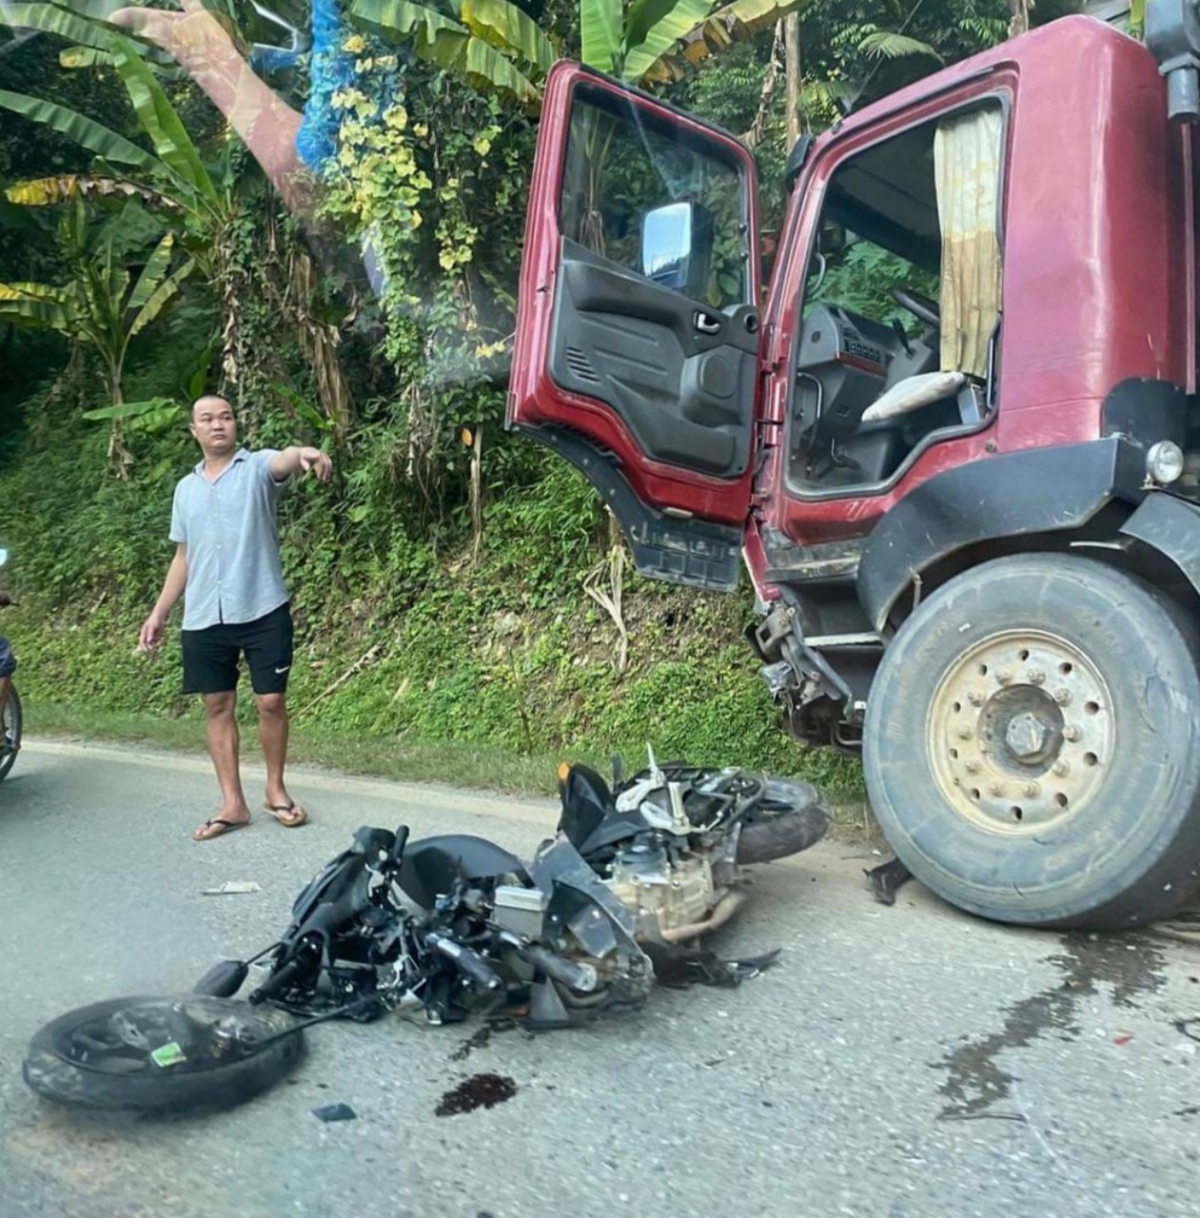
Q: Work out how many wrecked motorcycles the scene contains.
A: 1